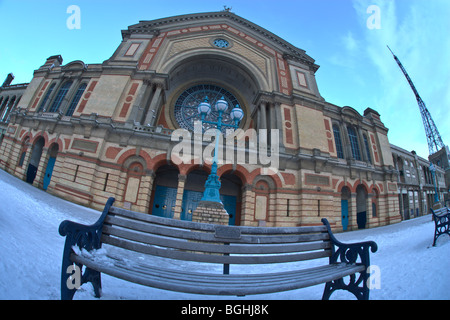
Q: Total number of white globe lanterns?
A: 3